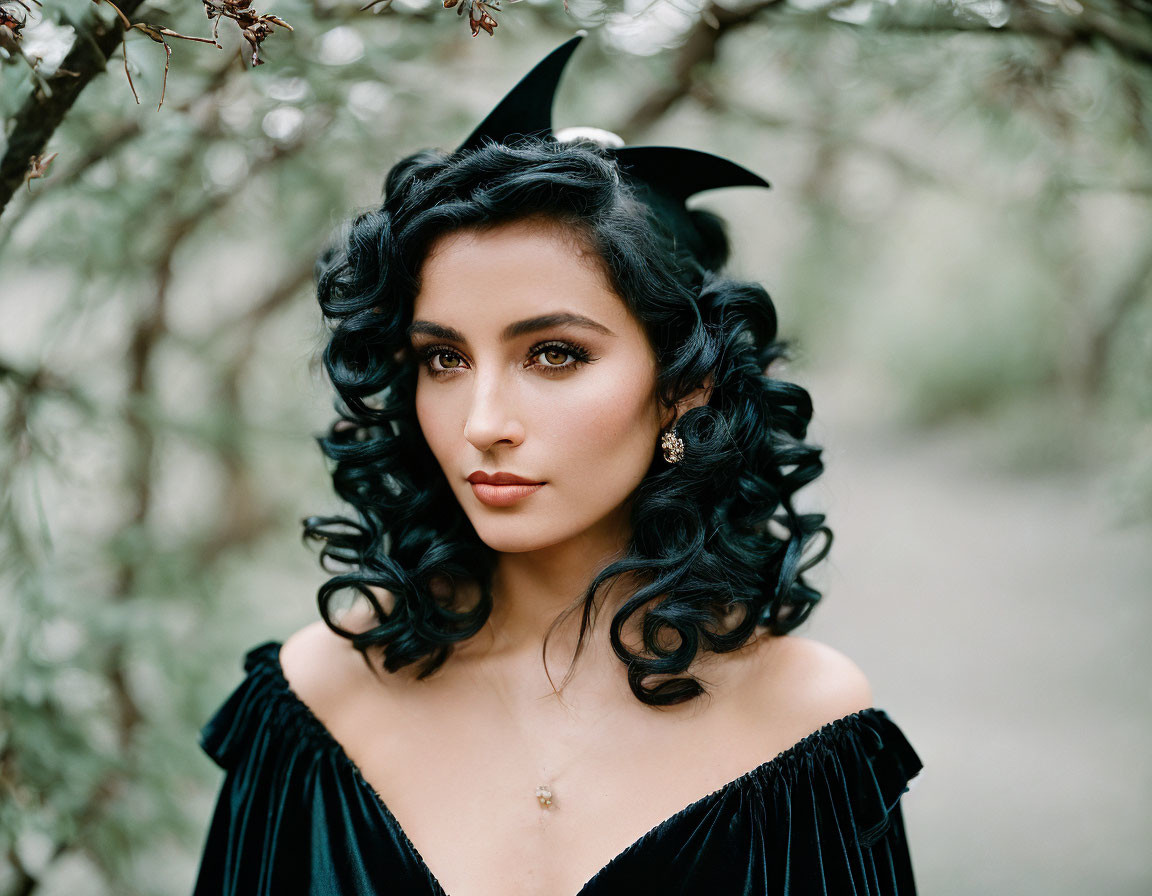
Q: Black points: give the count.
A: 2